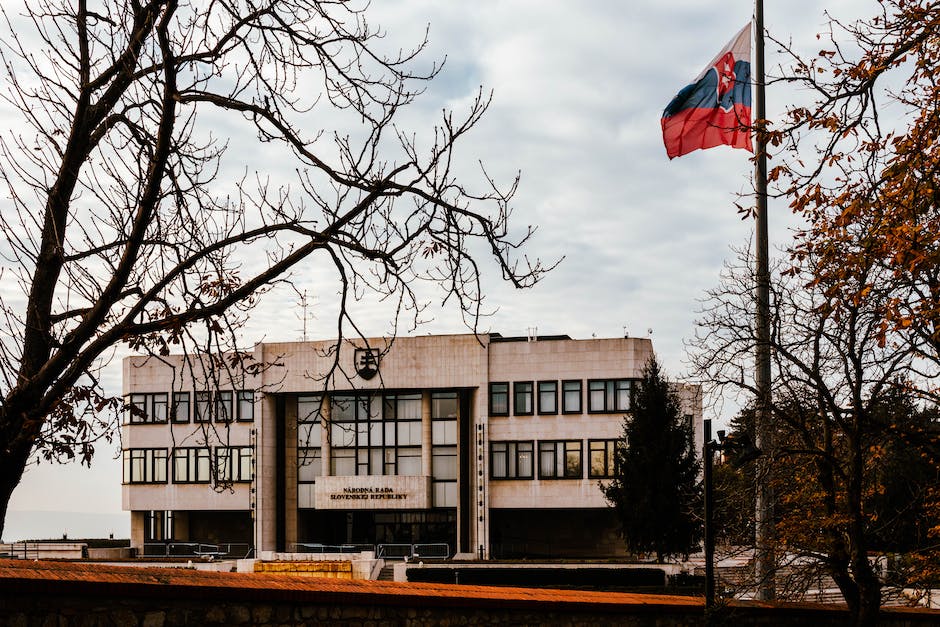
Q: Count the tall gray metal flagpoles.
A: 1